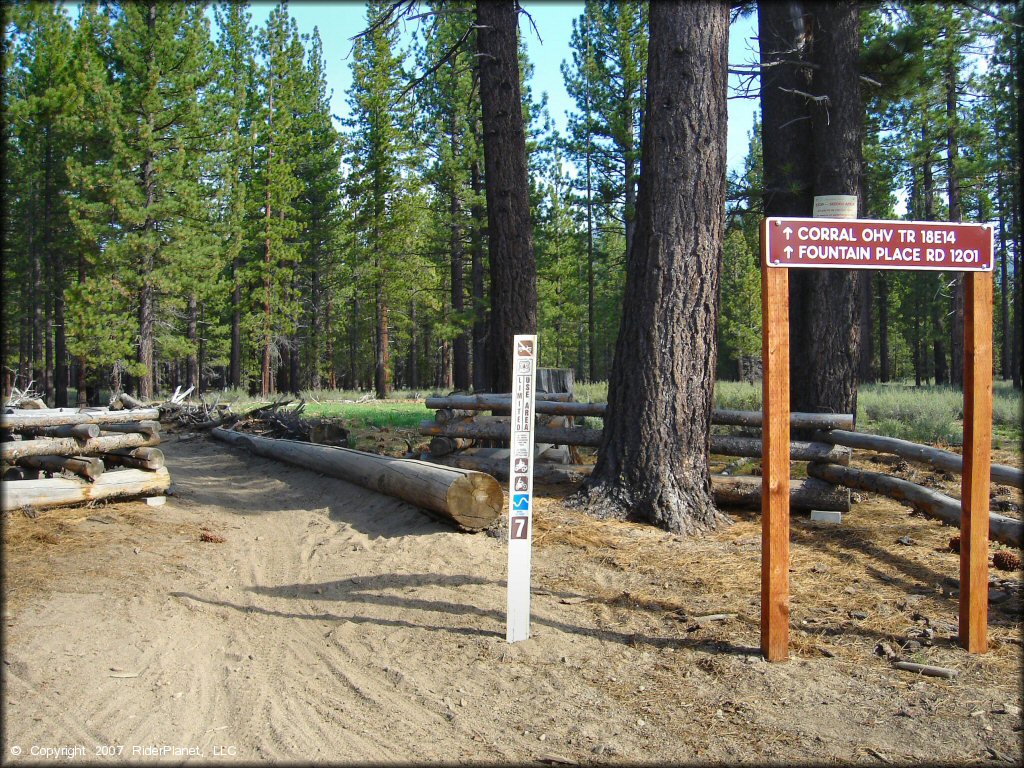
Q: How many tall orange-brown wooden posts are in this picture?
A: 2